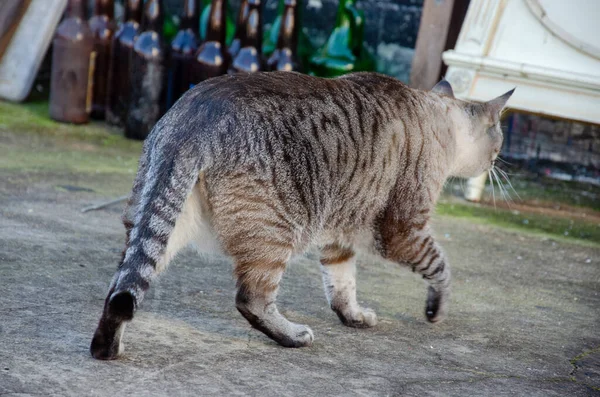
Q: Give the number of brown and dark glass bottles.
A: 9